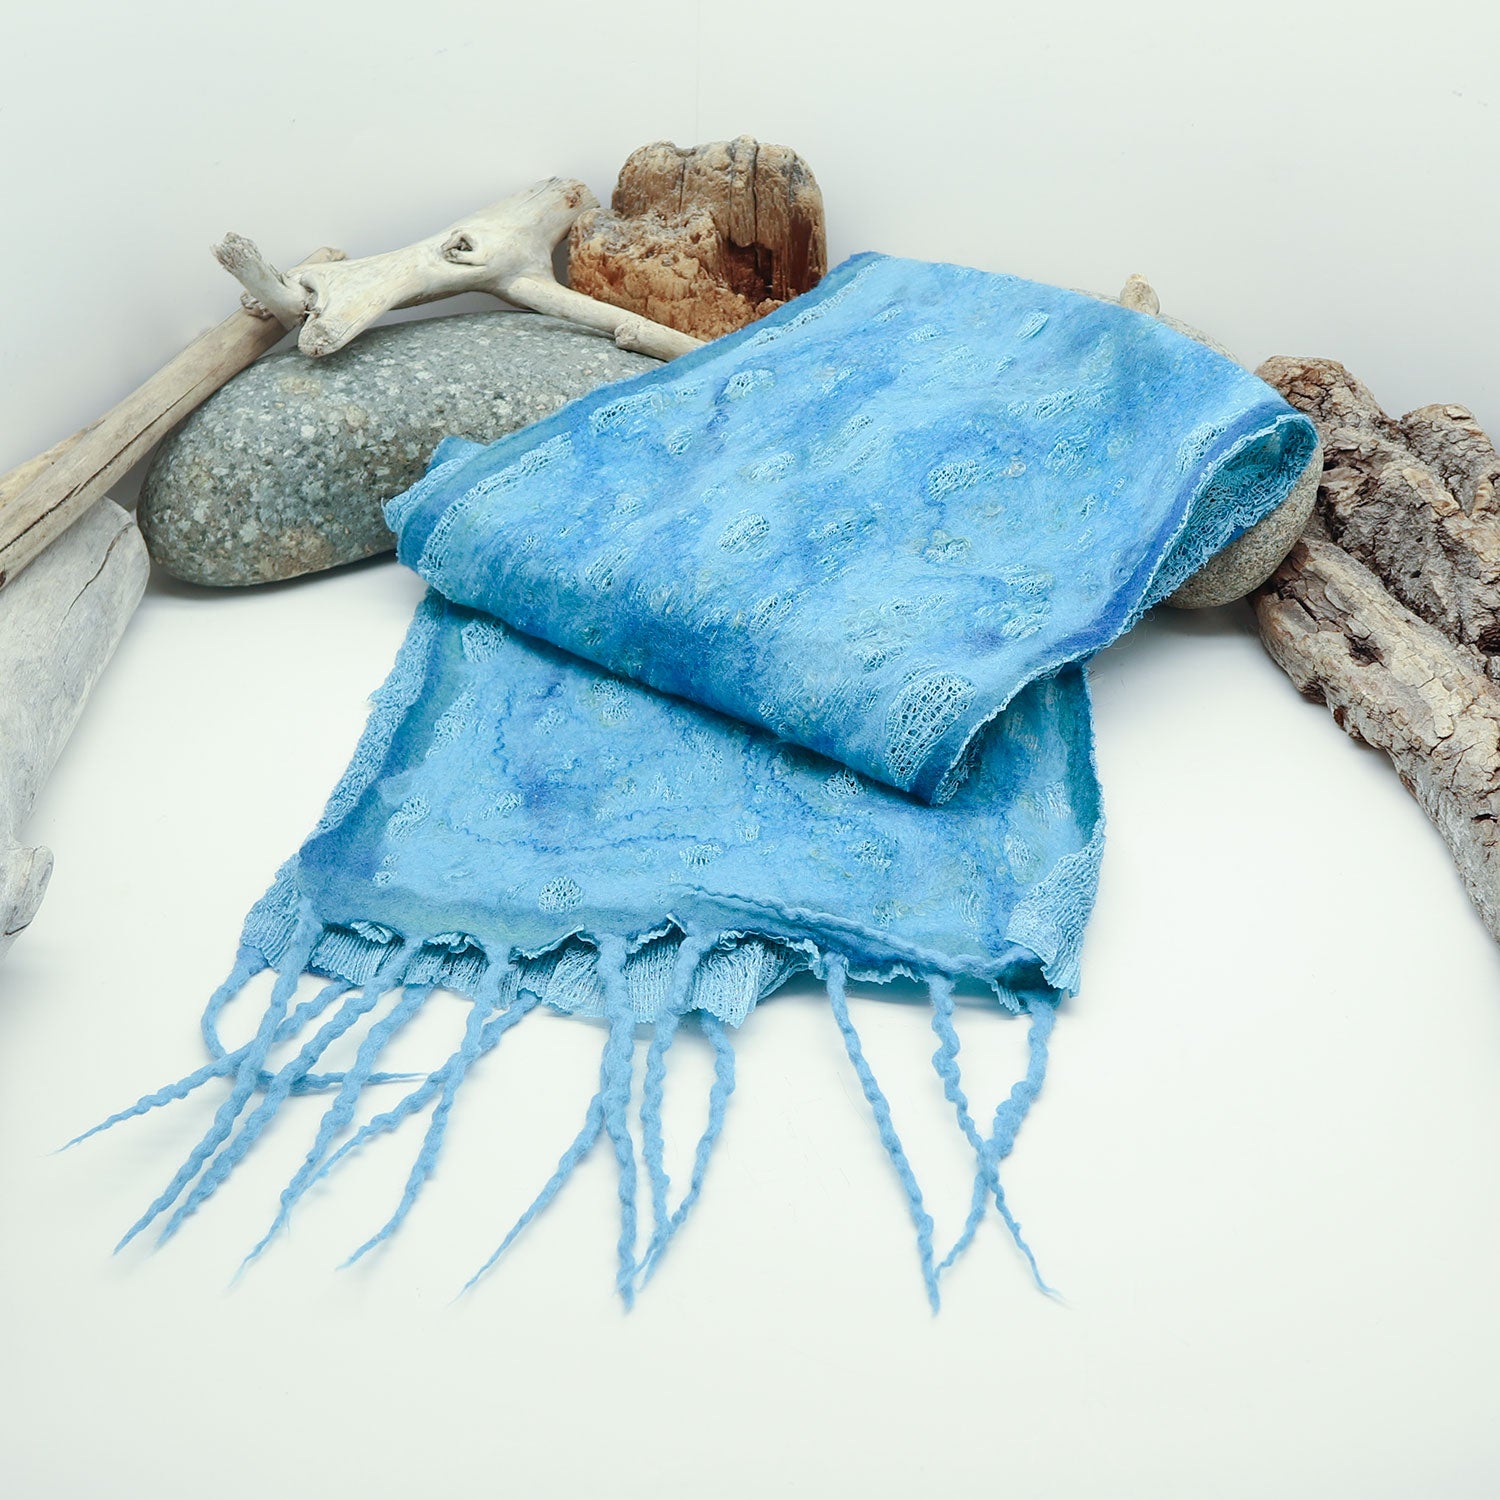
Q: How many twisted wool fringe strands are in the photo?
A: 14